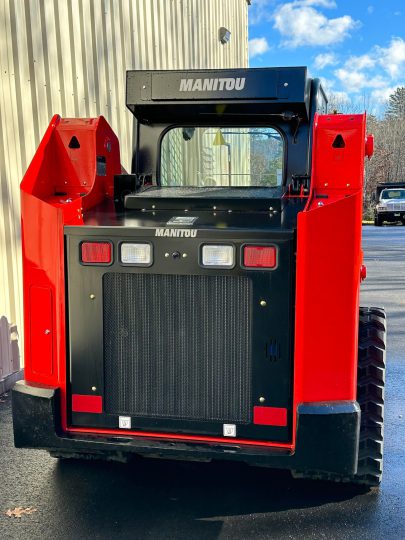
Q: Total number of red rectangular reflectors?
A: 2